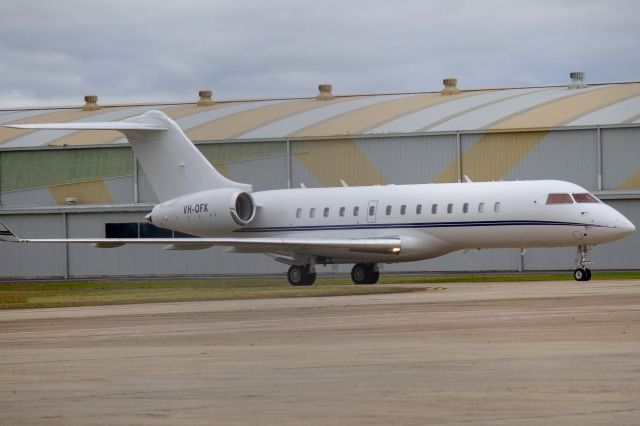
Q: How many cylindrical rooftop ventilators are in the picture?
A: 5